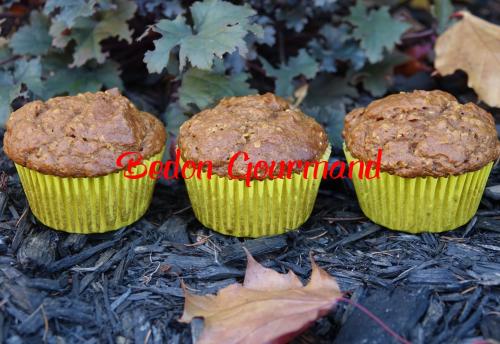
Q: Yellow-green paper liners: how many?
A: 3